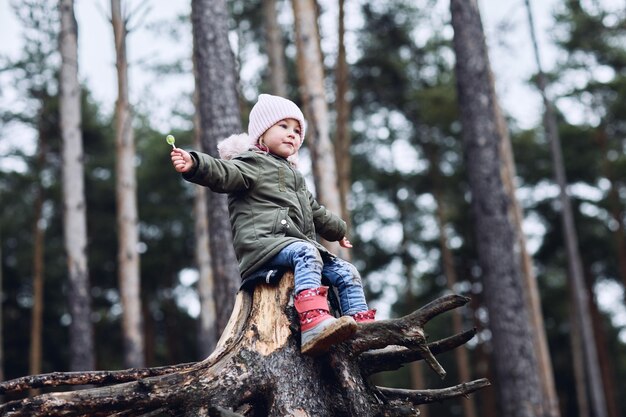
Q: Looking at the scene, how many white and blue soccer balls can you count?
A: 0